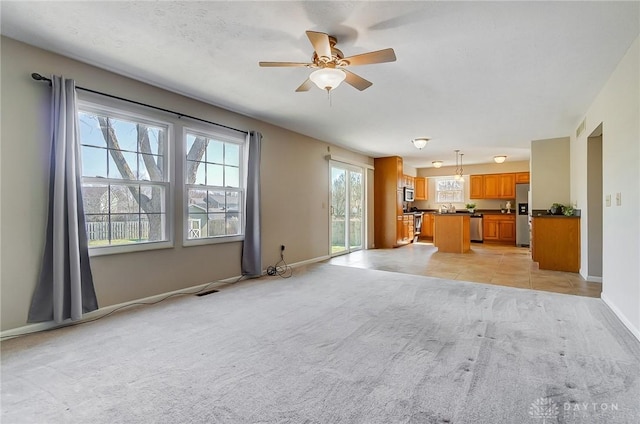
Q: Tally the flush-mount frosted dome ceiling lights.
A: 3